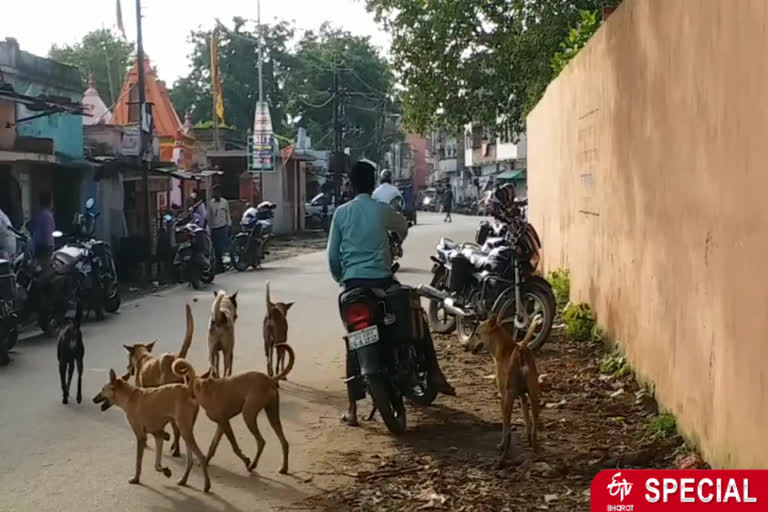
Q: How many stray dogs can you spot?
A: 7